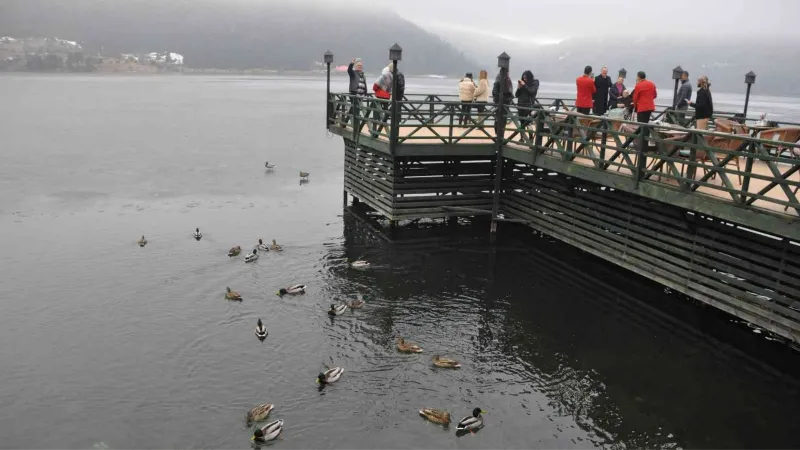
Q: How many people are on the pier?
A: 14